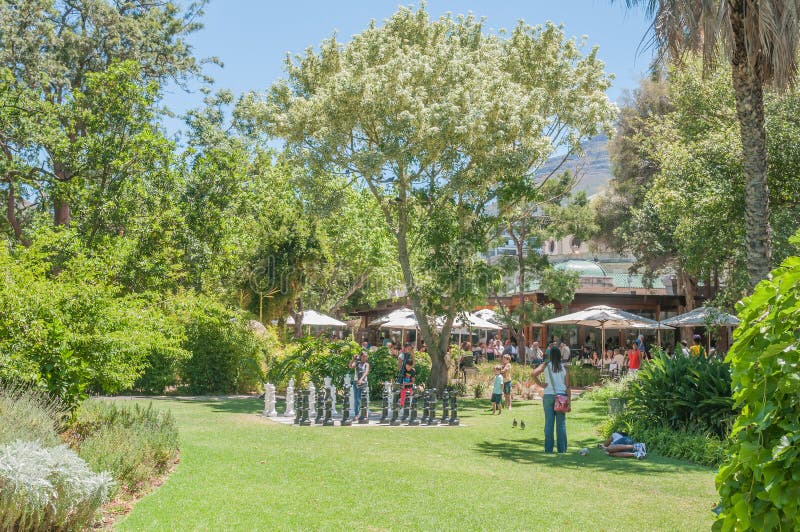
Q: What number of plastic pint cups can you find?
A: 0